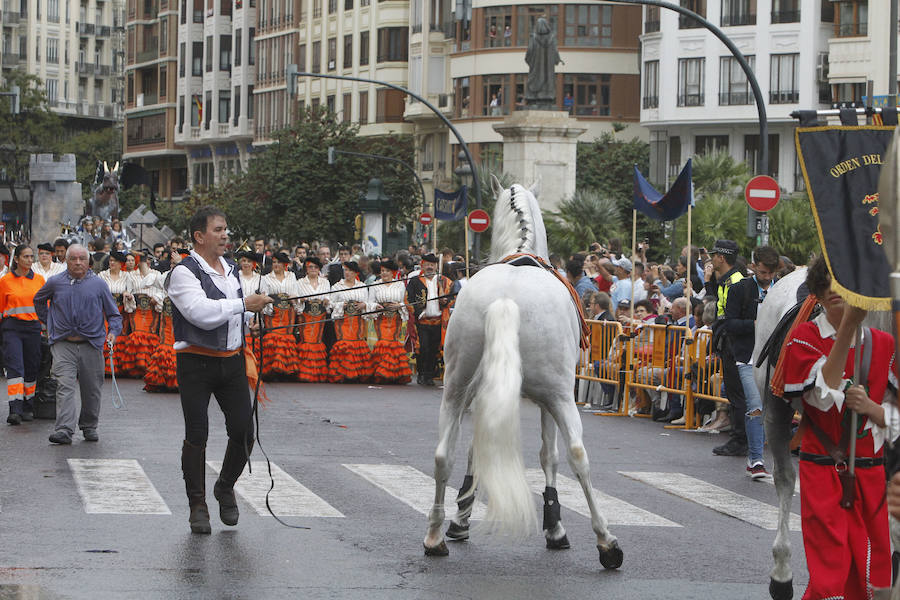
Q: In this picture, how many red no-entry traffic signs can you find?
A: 3